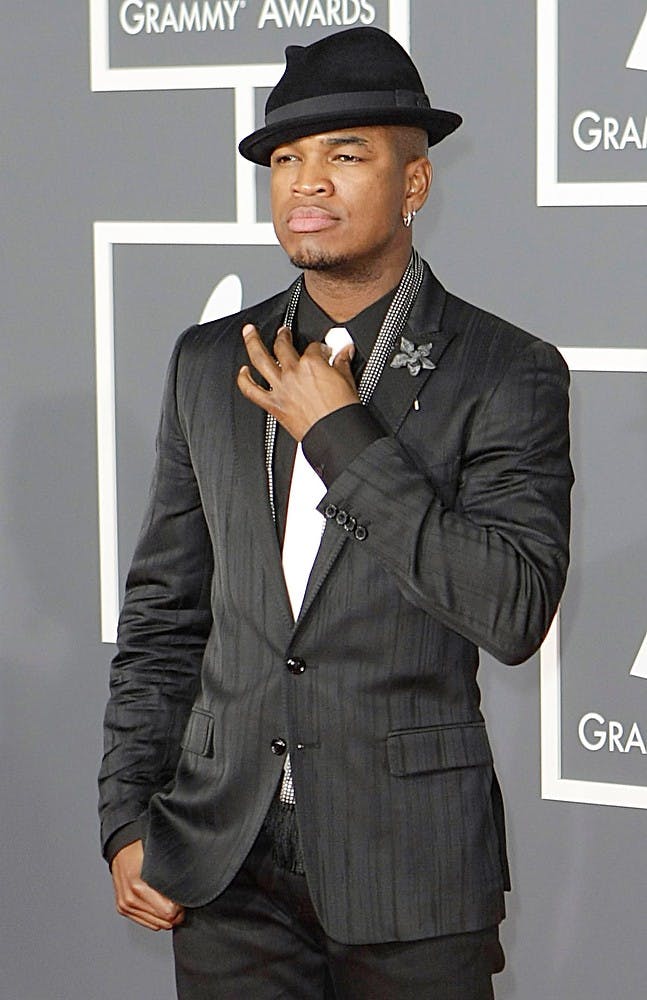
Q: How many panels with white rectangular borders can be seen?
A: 4